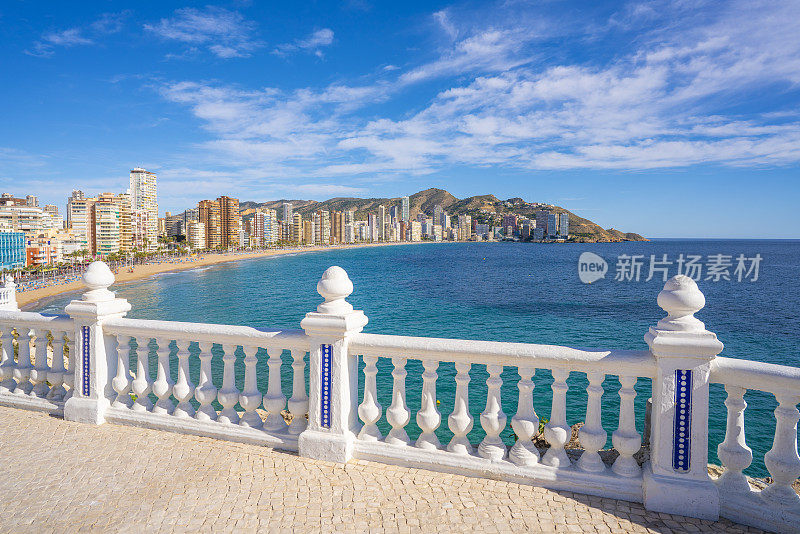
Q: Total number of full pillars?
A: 3